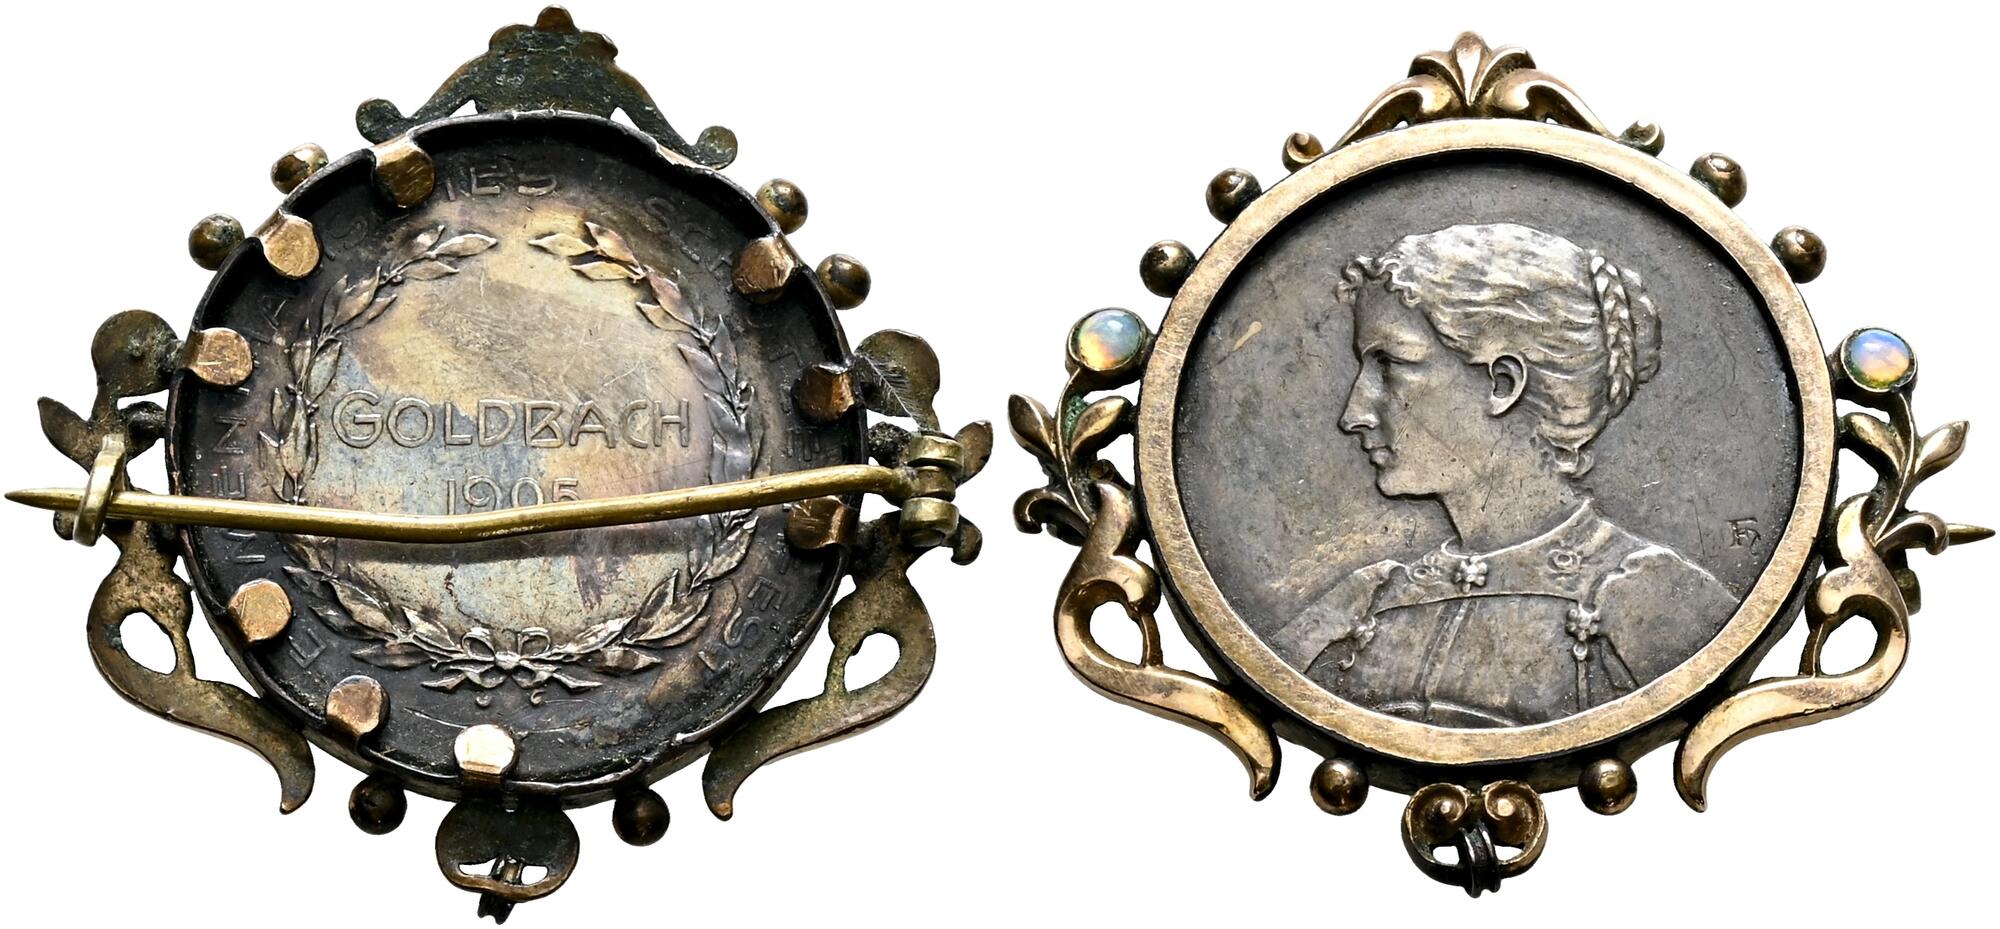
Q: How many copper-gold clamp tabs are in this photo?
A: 9